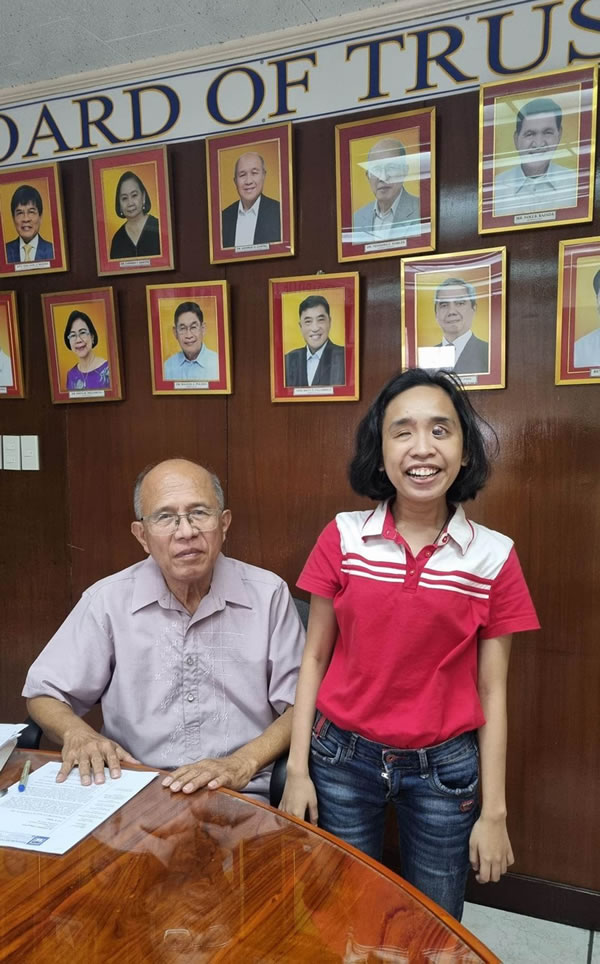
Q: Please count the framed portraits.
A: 11